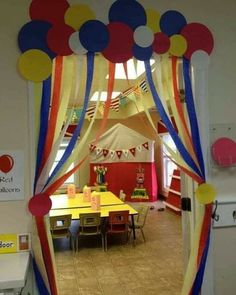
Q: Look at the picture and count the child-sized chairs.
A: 4